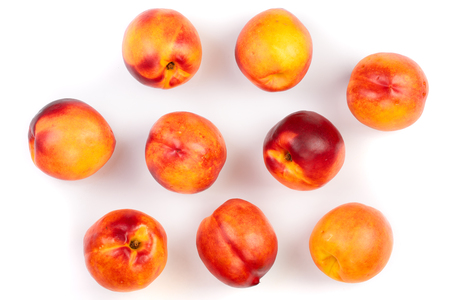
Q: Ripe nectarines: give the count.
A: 9